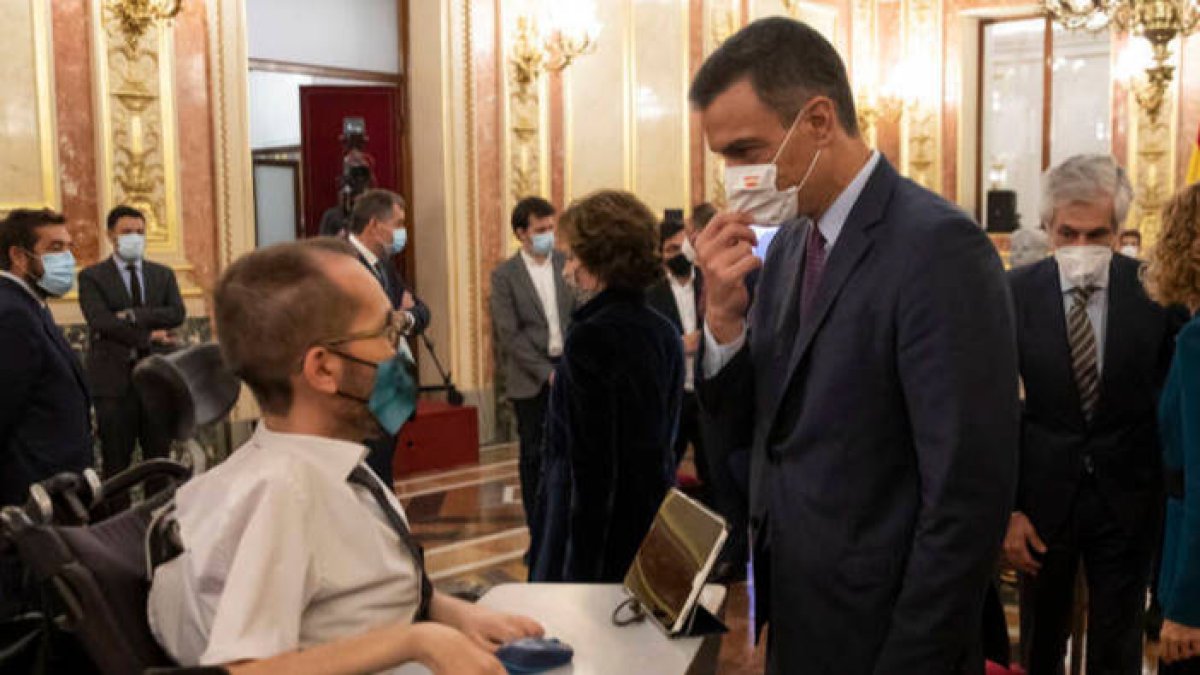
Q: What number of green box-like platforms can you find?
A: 0